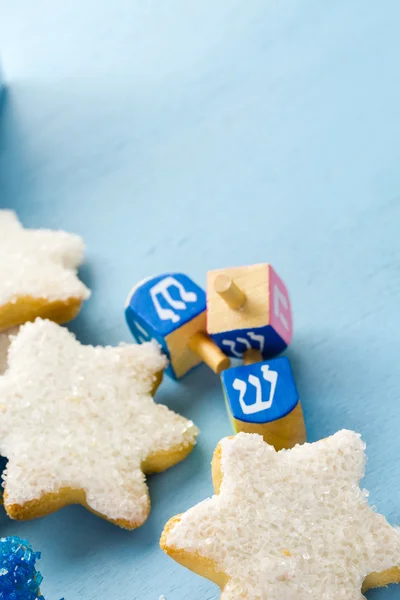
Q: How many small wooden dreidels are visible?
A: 3